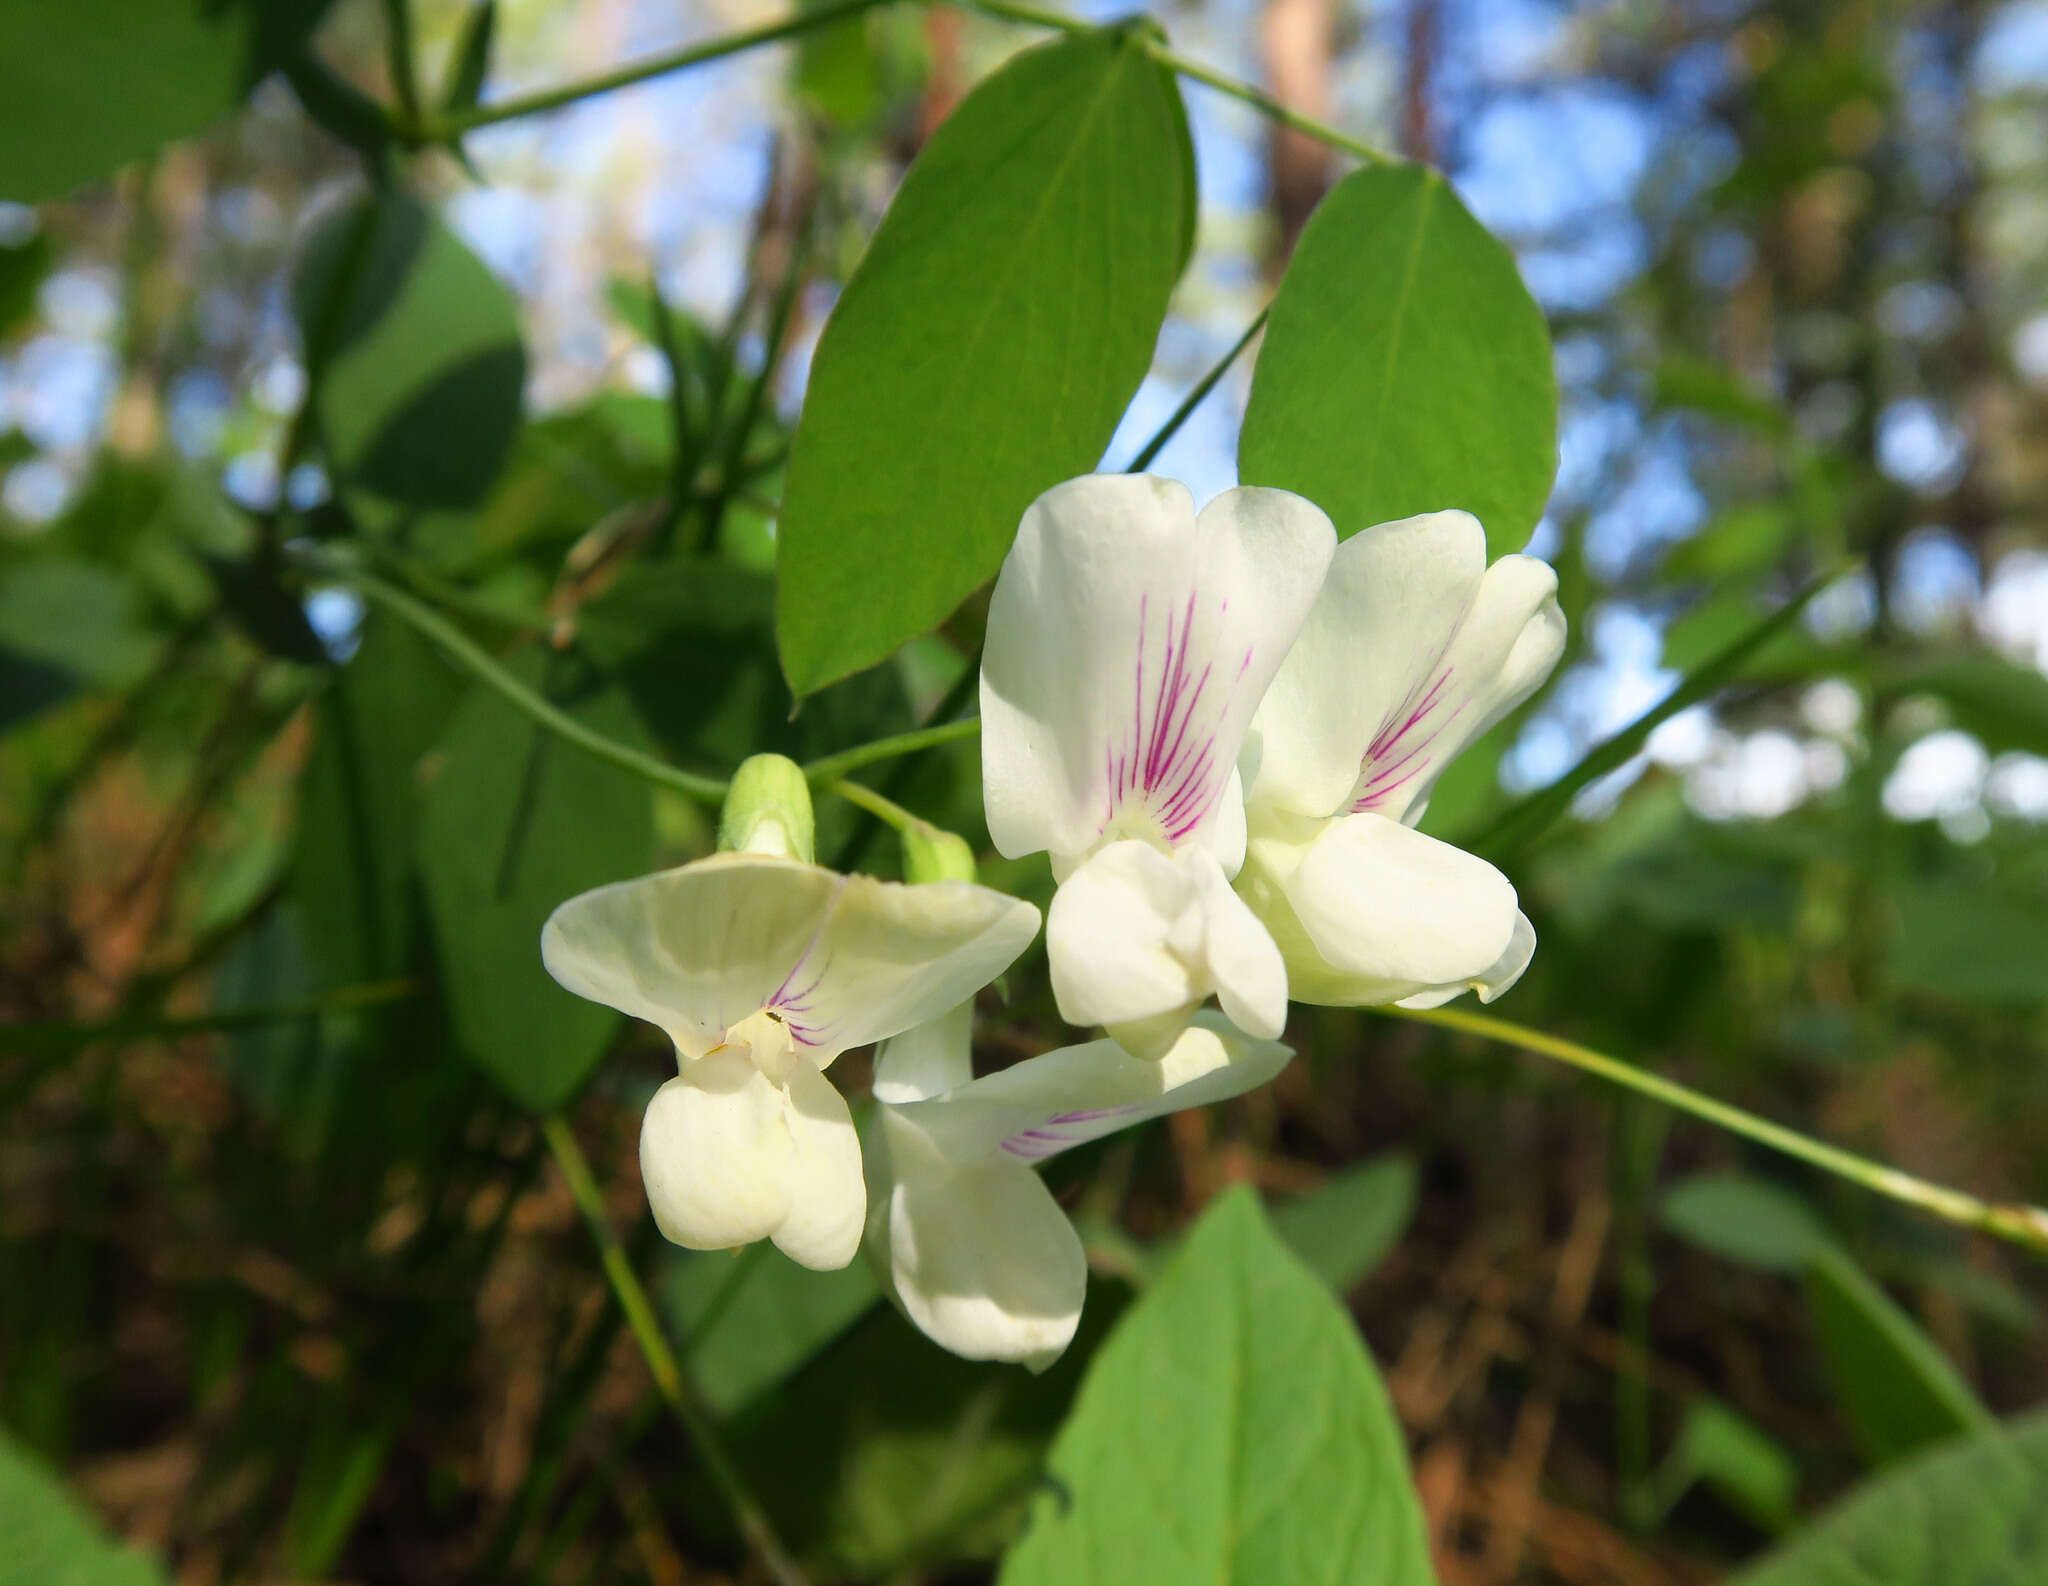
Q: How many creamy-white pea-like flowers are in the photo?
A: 4